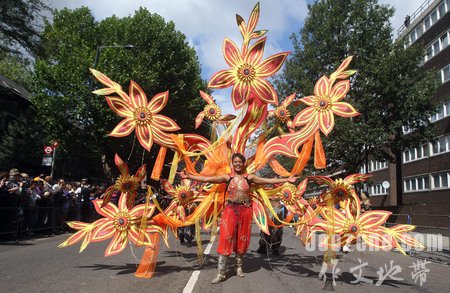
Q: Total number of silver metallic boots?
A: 2